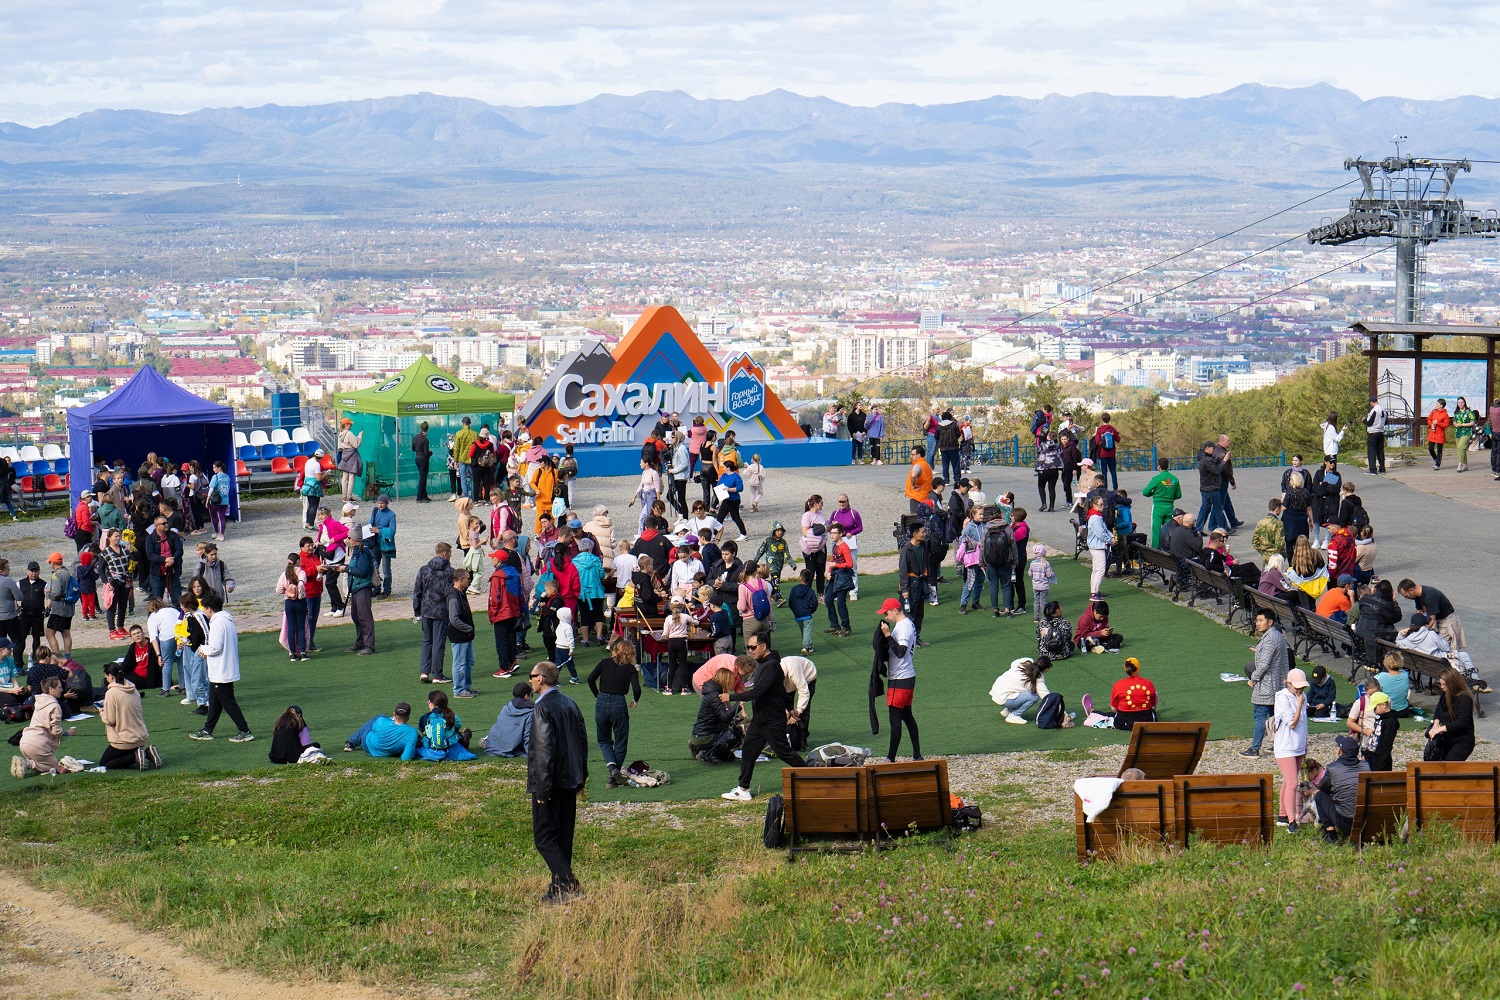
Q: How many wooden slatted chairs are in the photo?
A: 7